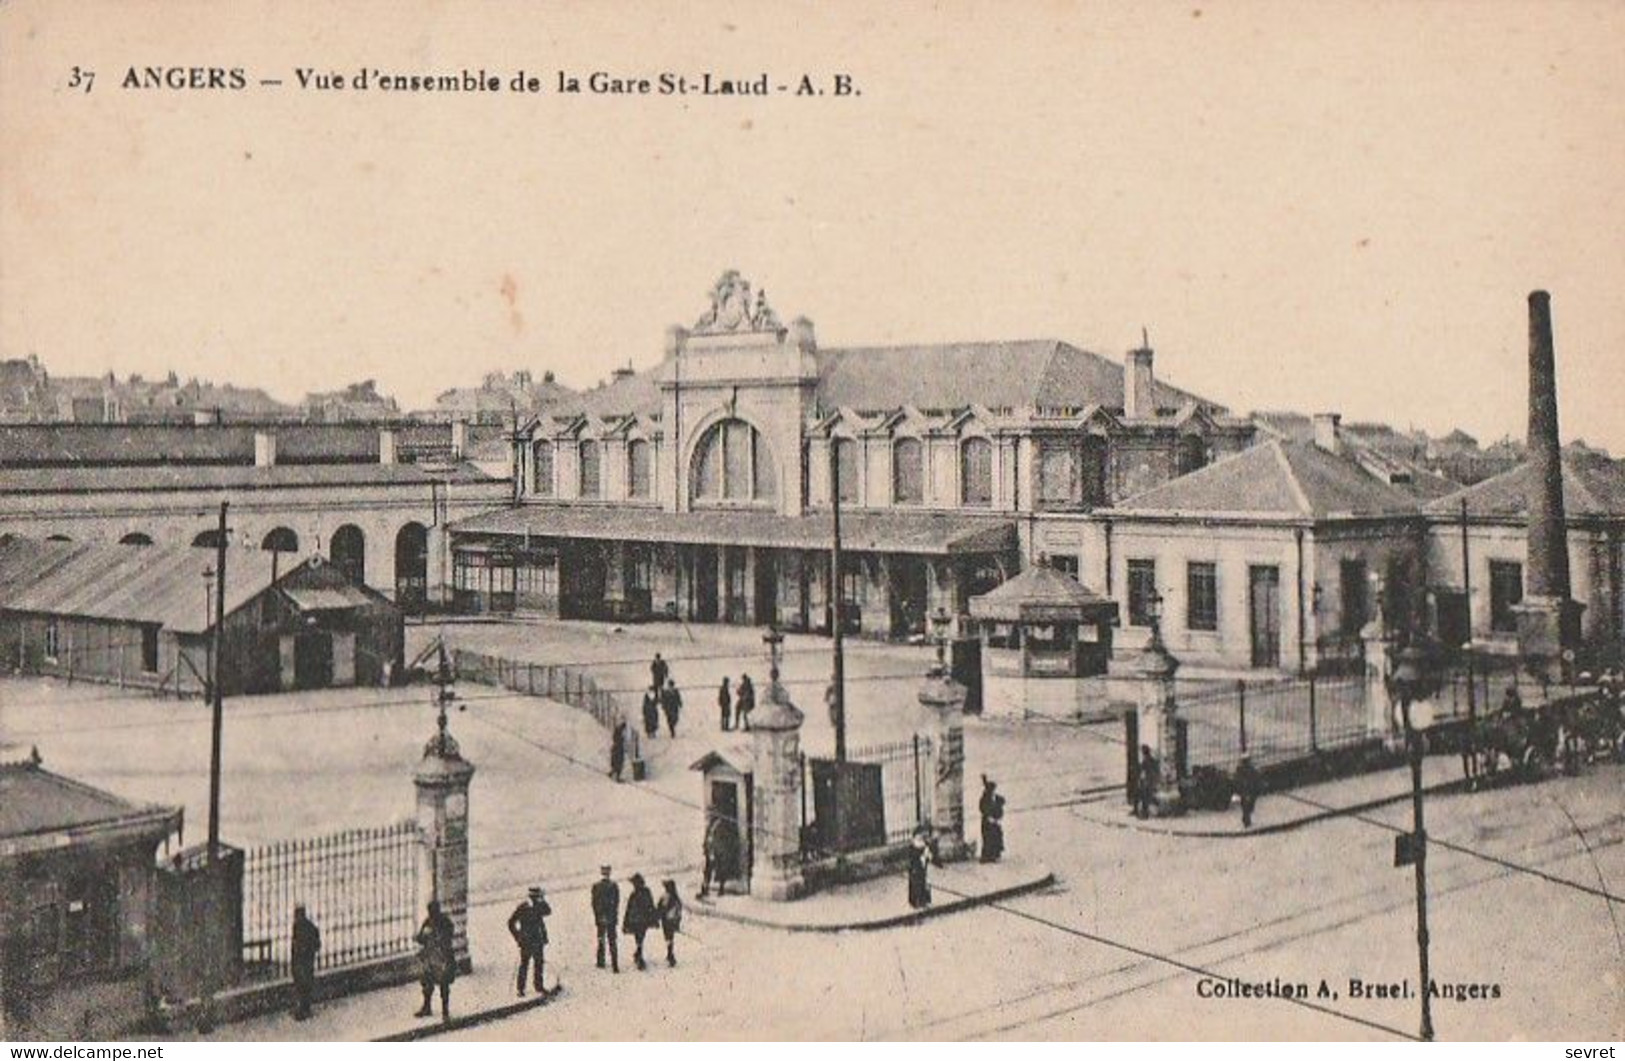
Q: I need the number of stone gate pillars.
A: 5